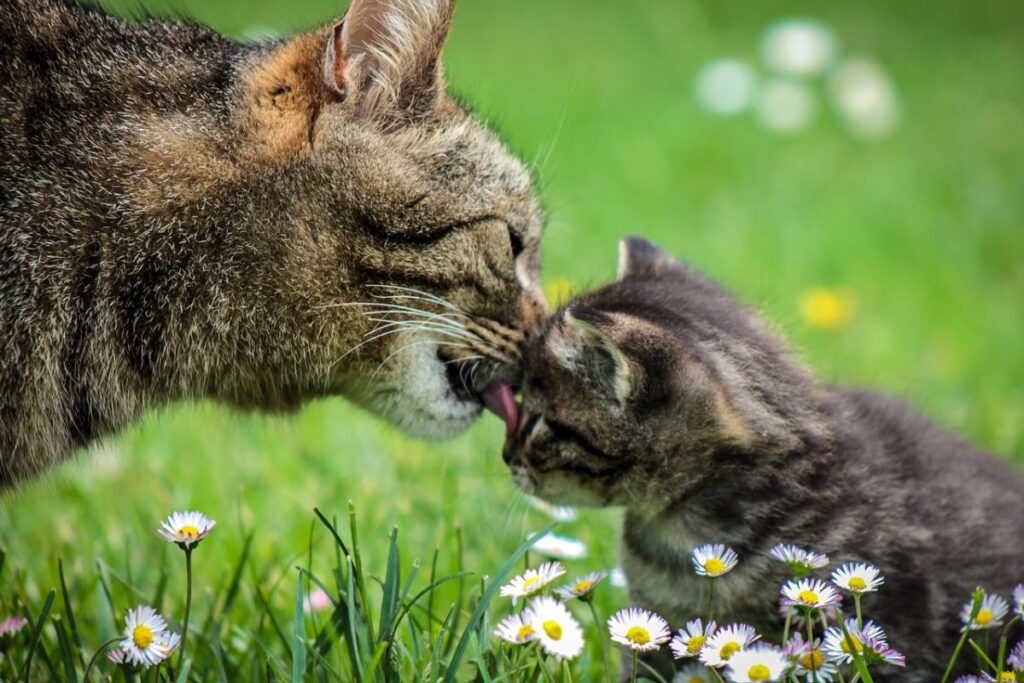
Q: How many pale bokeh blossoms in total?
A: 4